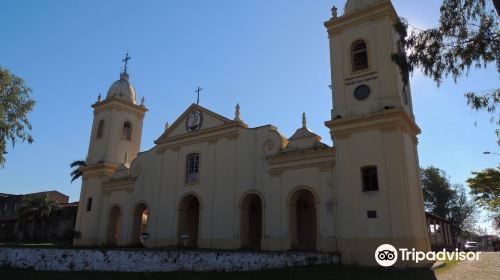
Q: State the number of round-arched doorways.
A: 5